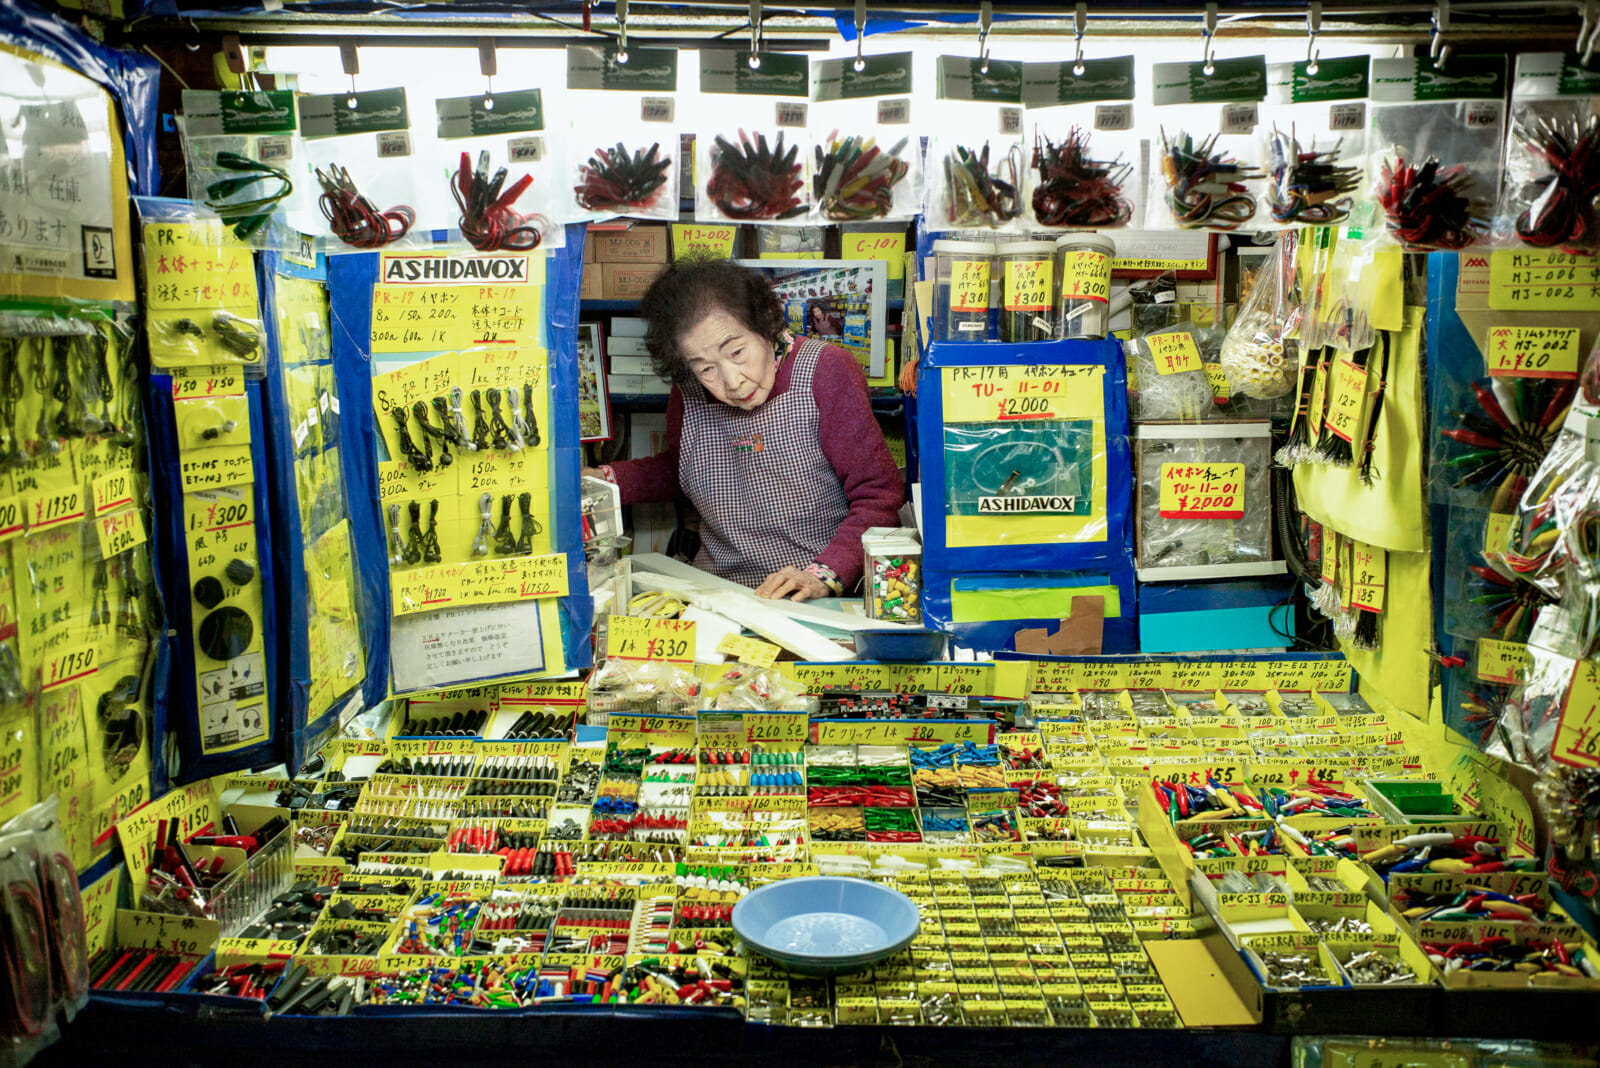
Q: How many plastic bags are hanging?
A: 12